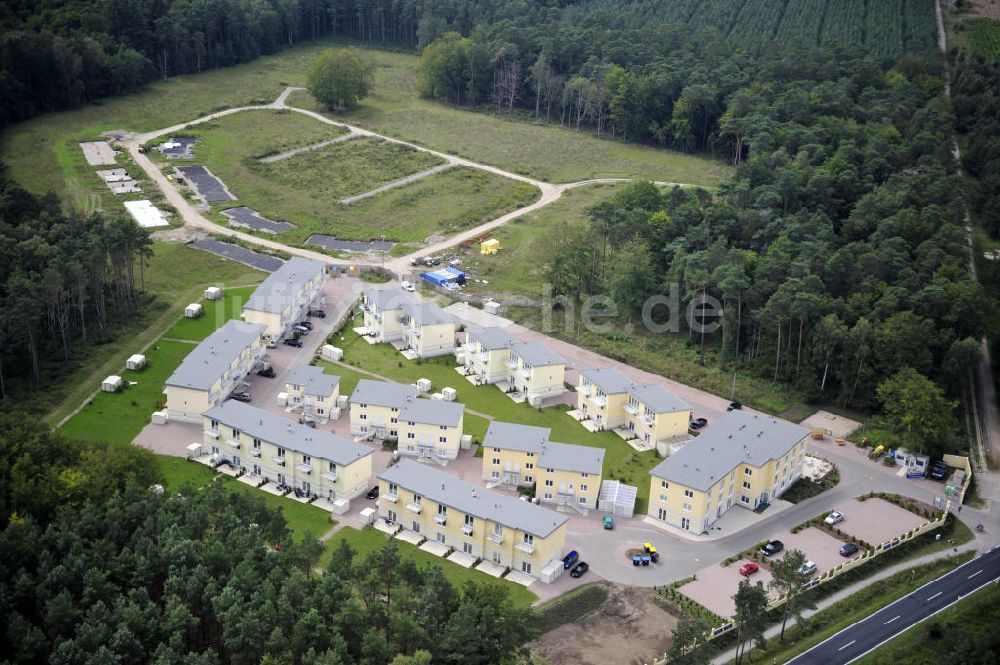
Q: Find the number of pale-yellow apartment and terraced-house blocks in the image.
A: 11